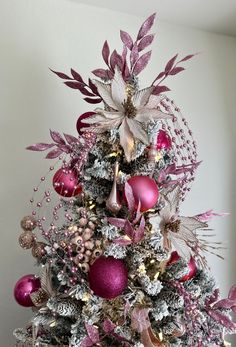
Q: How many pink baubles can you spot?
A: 7